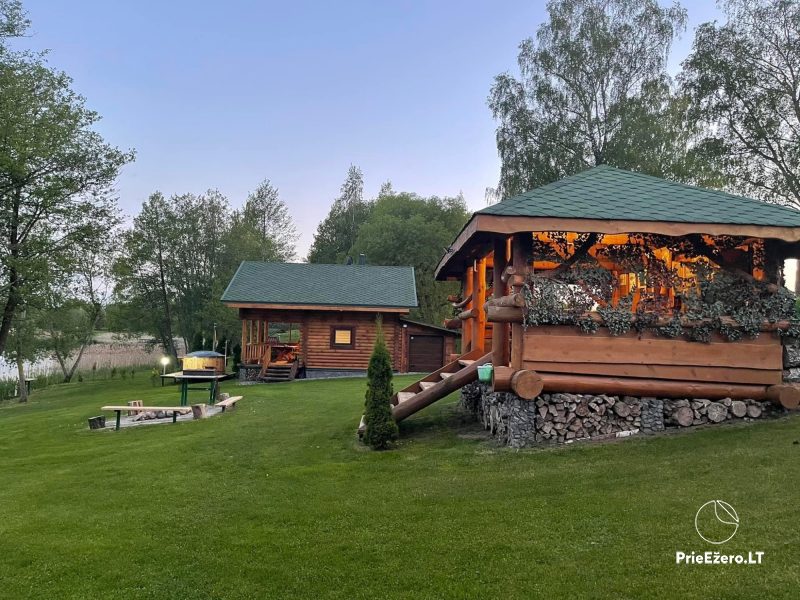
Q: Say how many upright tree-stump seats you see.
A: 4